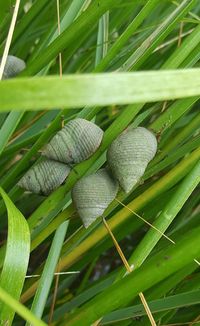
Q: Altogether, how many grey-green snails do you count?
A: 5